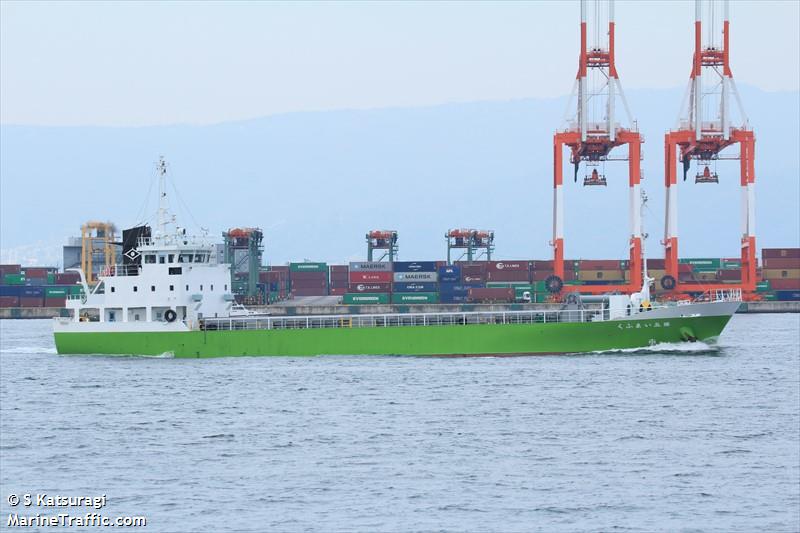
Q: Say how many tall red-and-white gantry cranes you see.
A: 2